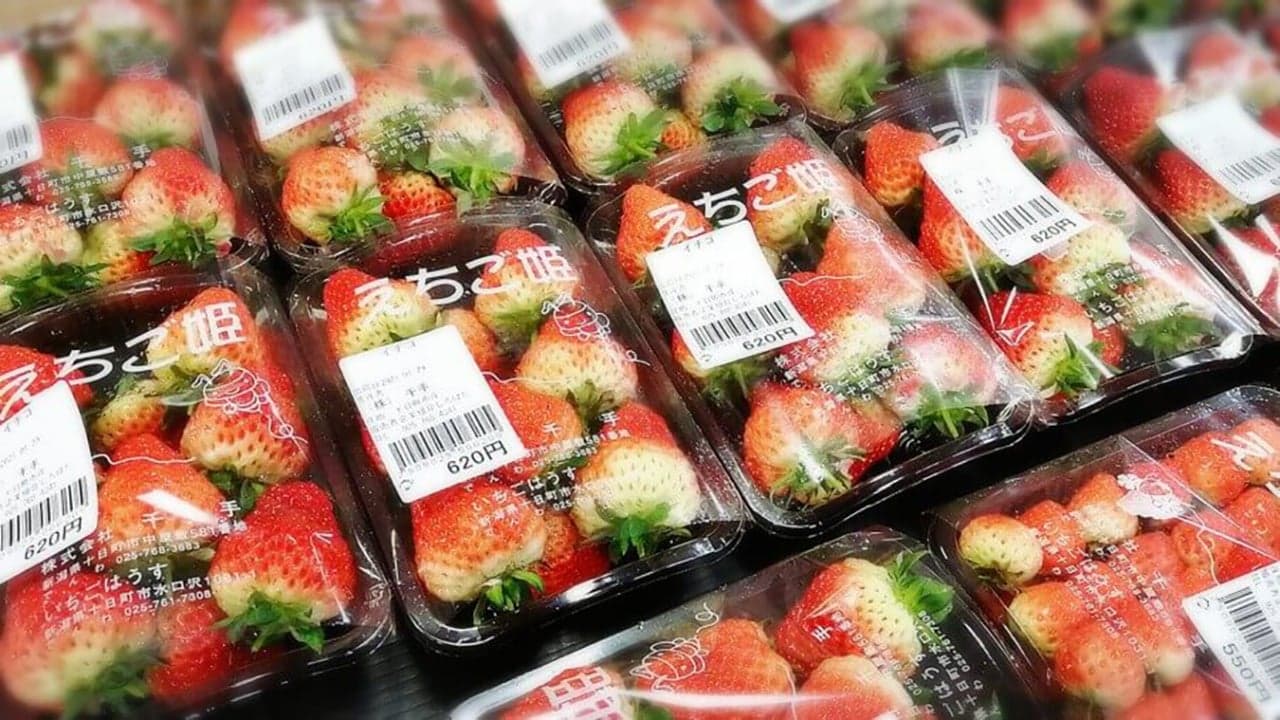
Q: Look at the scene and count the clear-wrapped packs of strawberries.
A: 12